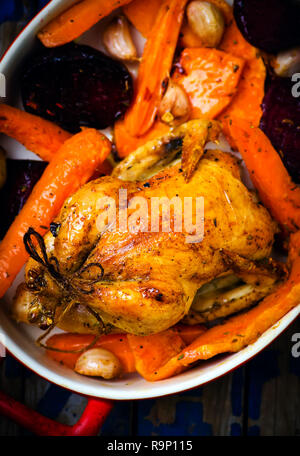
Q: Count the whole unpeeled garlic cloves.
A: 5